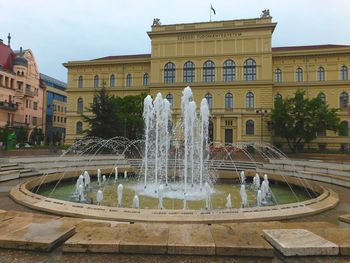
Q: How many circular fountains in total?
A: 1